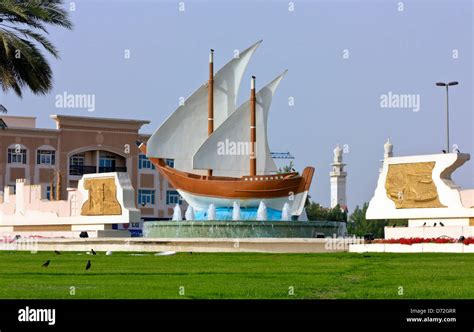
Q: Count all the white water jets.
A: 7